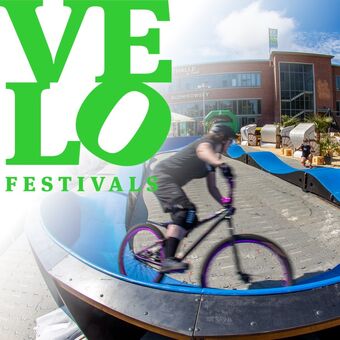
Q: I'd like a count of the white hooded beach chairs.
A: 4